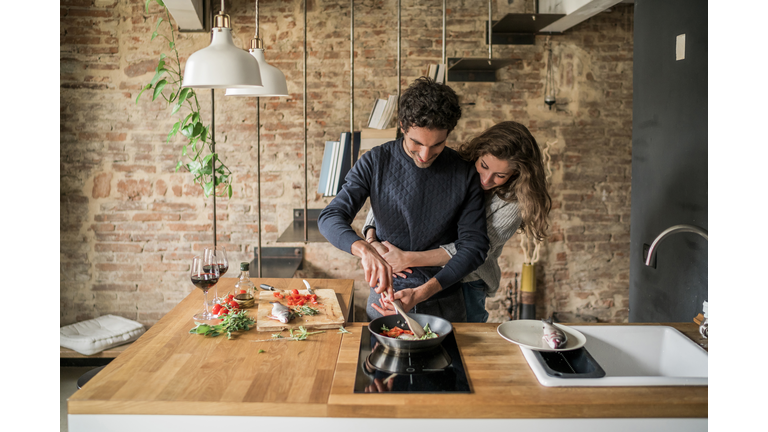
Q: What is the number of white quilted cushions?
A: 1